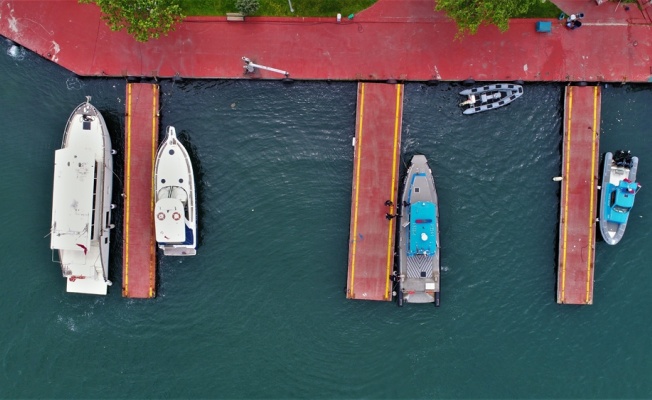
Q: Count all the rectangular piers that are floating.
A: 3